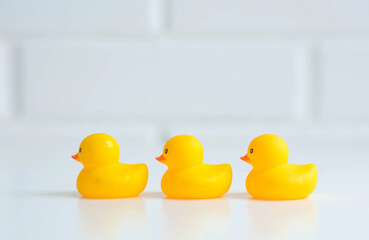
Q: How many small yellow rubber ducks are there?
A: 3